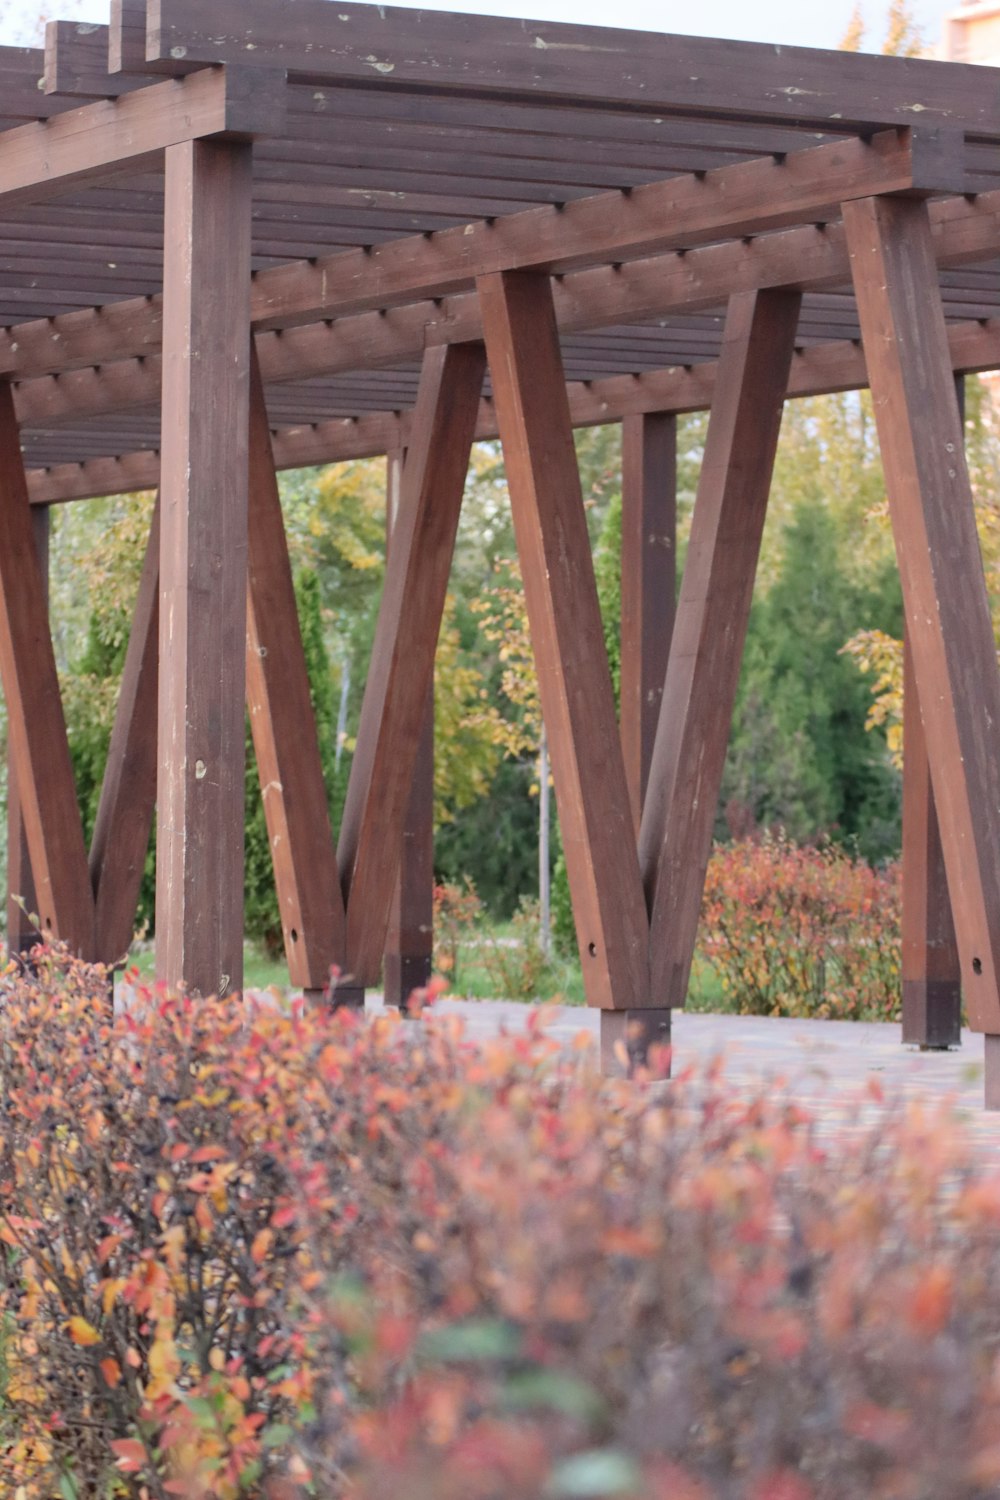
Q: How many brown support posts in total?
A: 12